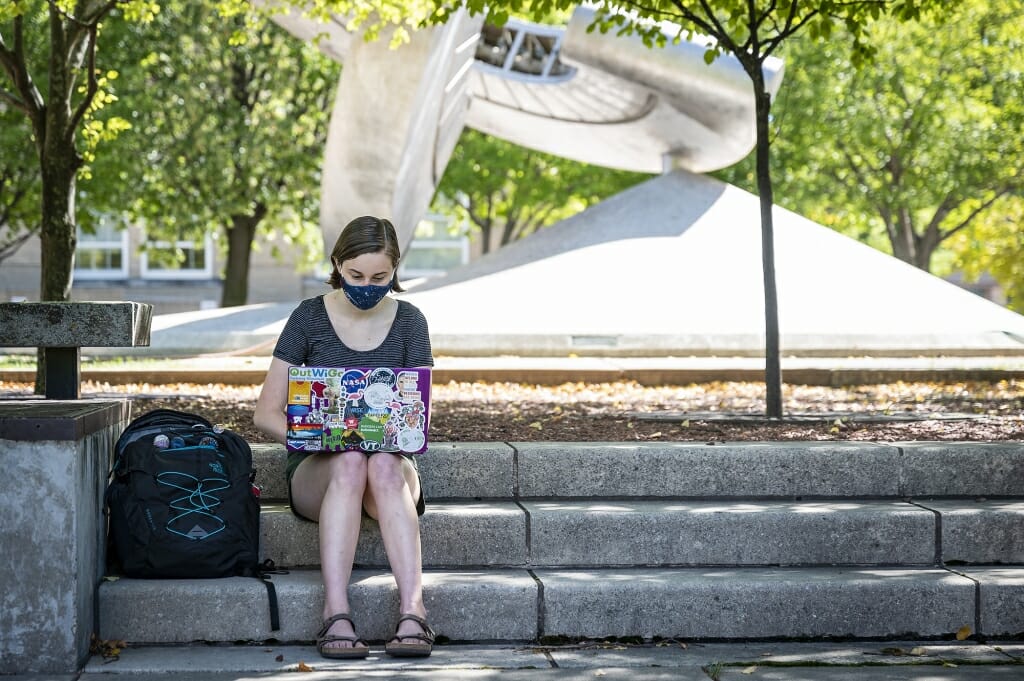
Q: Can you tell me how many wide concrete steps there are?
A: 3